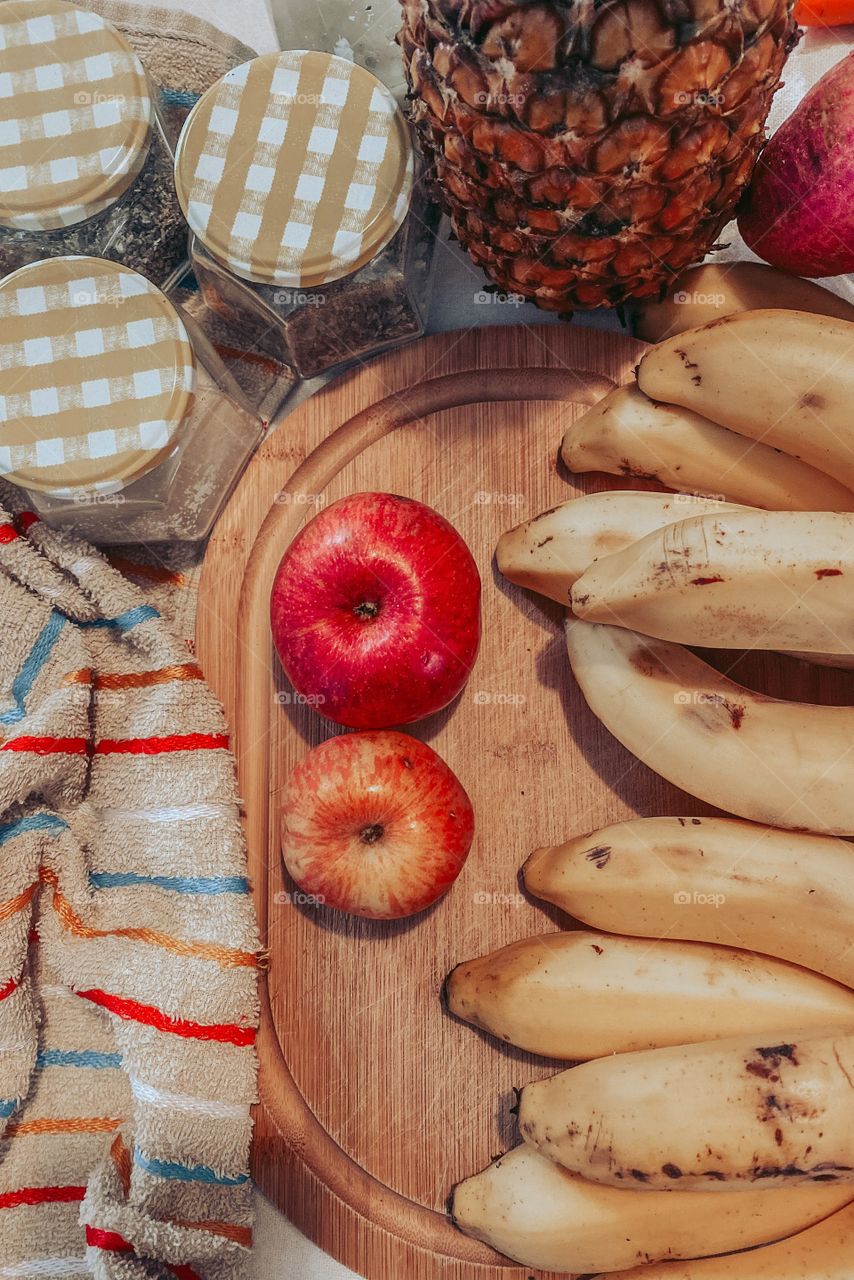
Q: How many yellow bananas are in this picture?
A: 11